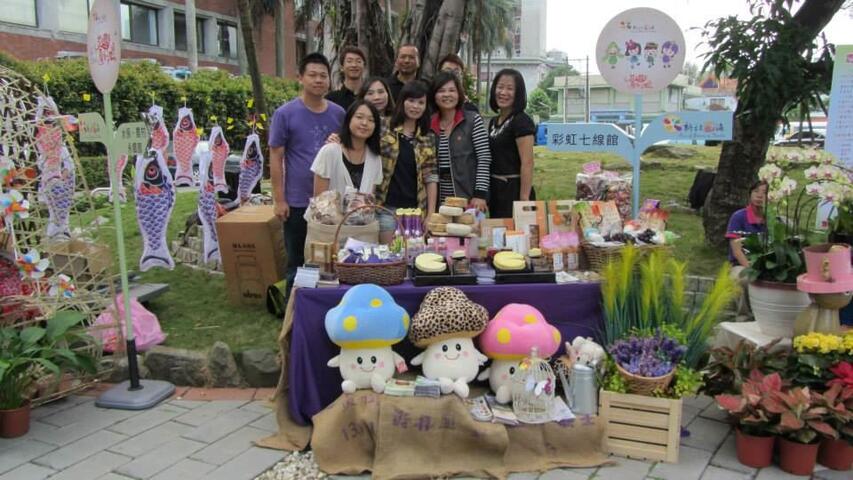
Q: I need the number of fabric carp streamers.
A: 9